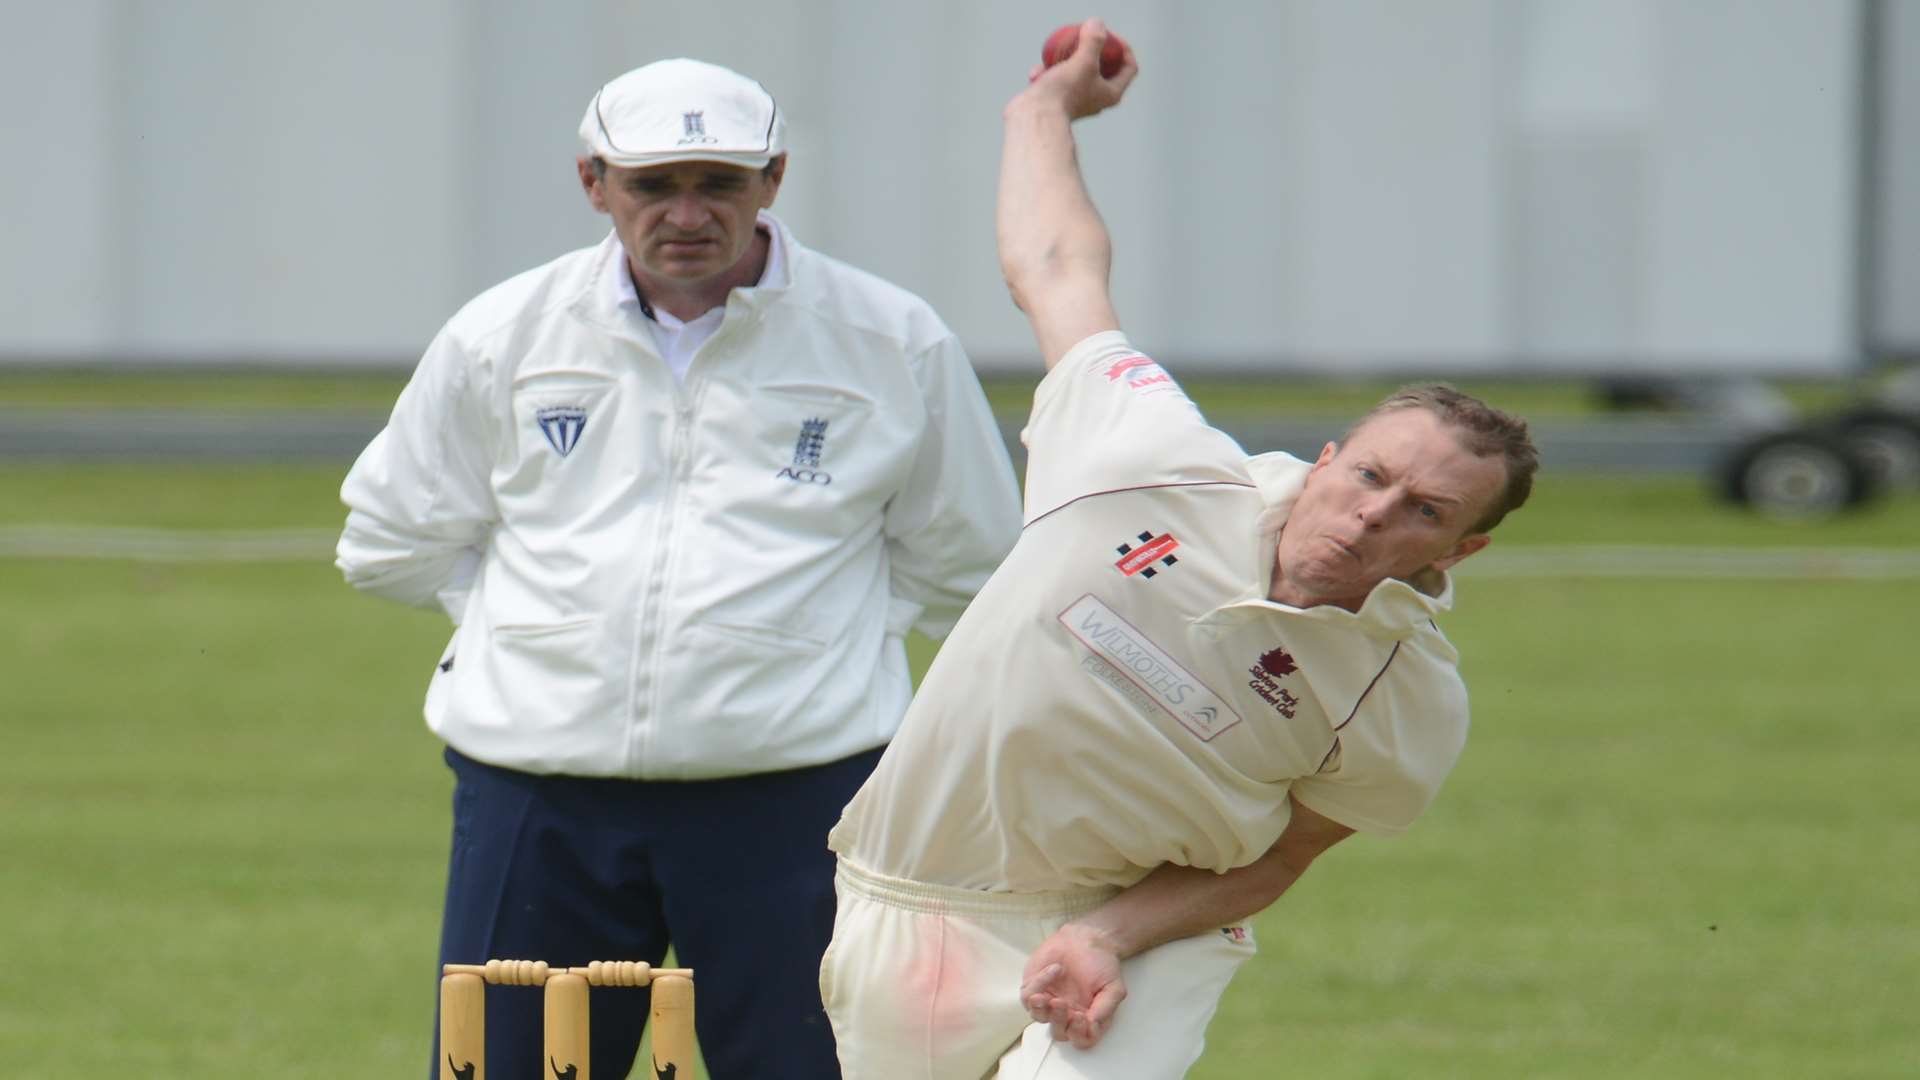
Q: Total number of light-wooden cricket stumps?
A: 3